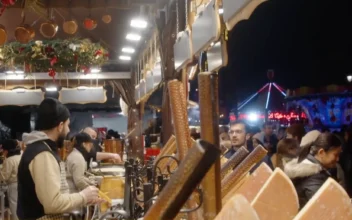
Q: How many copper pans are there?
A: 6